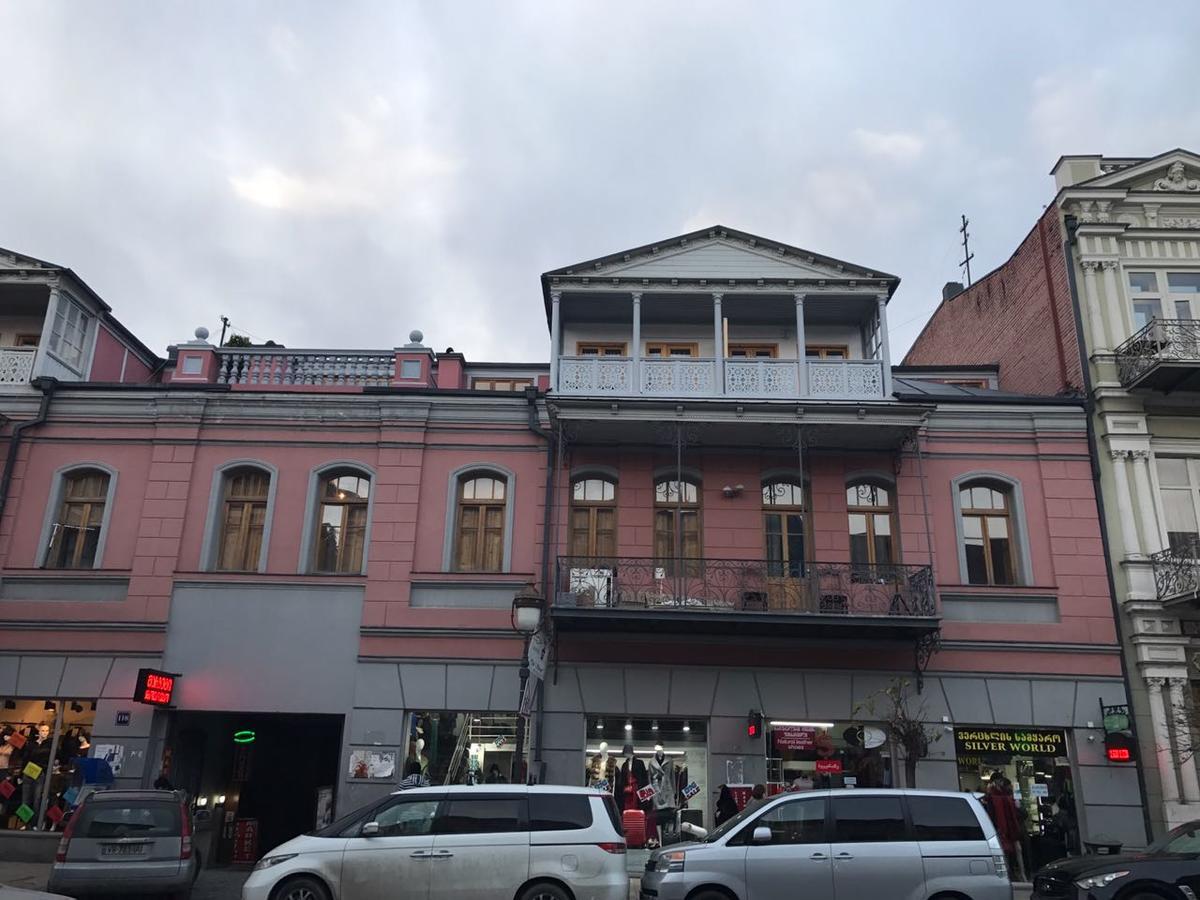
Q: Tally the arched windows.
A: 9